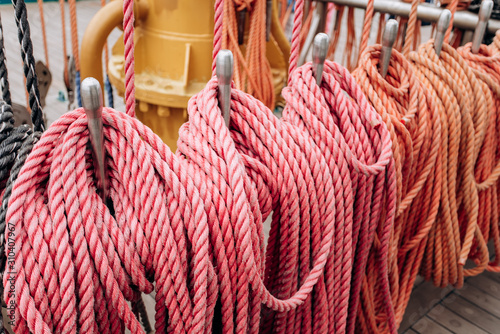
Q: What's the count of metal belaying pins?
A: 6